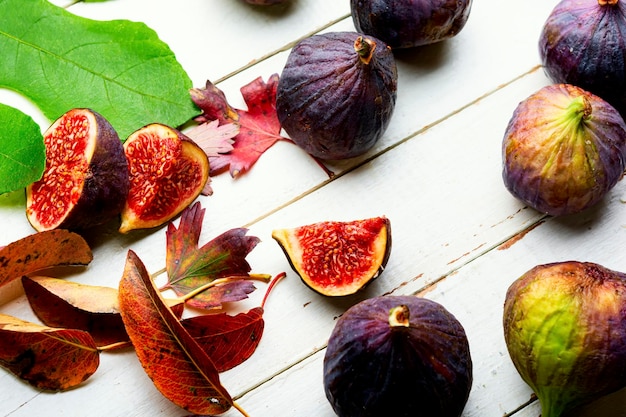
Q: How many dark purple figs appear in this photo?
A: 4